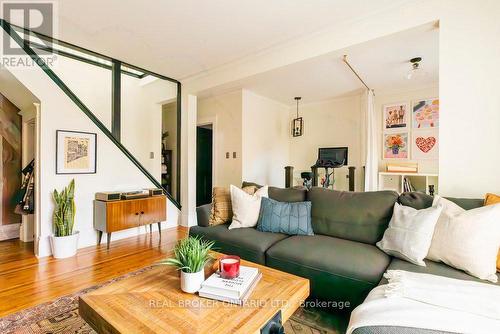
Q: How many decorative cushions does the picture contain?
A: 6